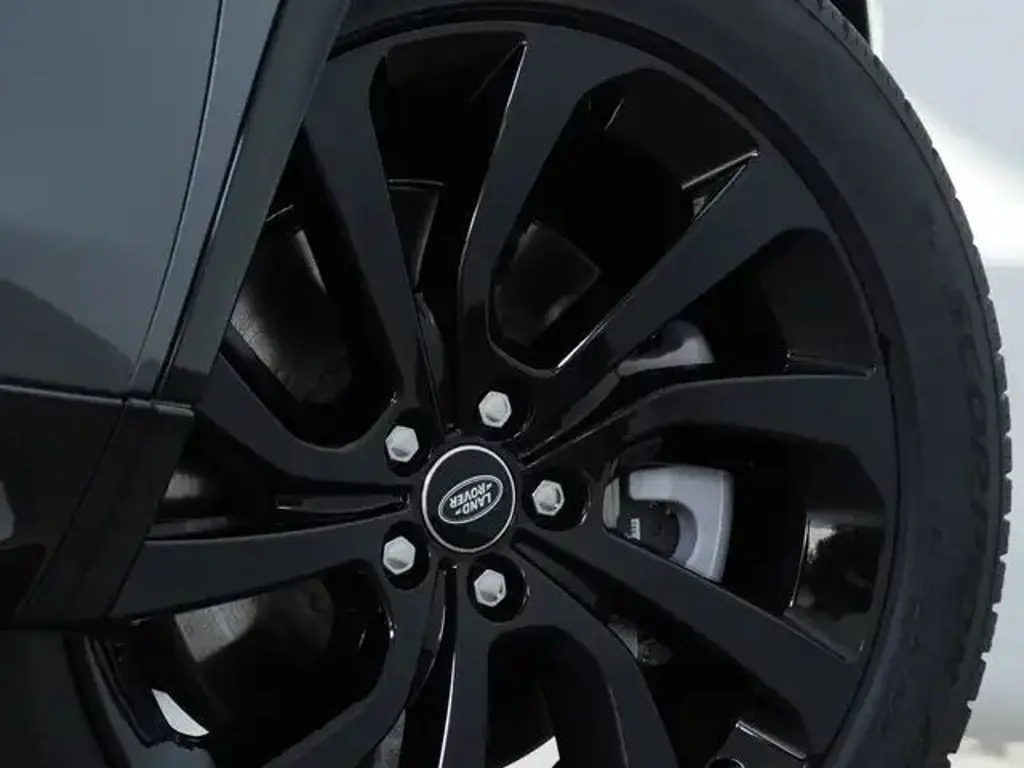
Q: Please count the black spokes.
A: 10